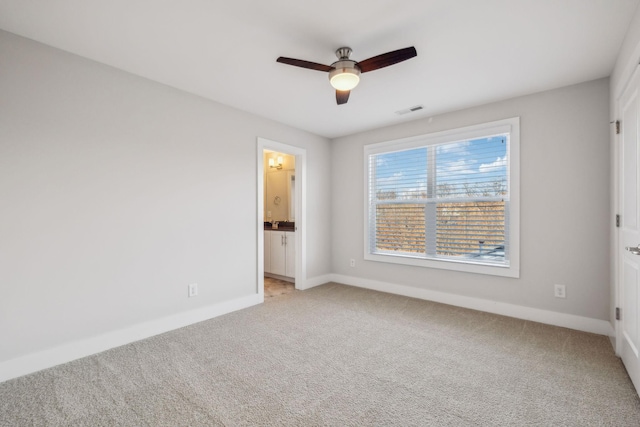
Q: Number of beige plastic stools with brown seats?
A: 0